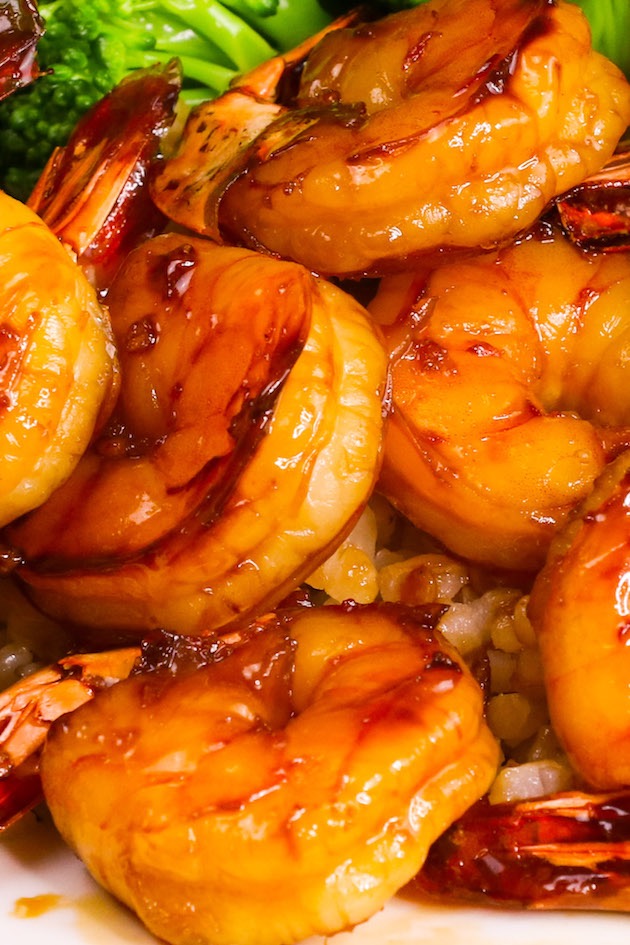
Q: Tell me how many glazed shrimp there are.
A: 6